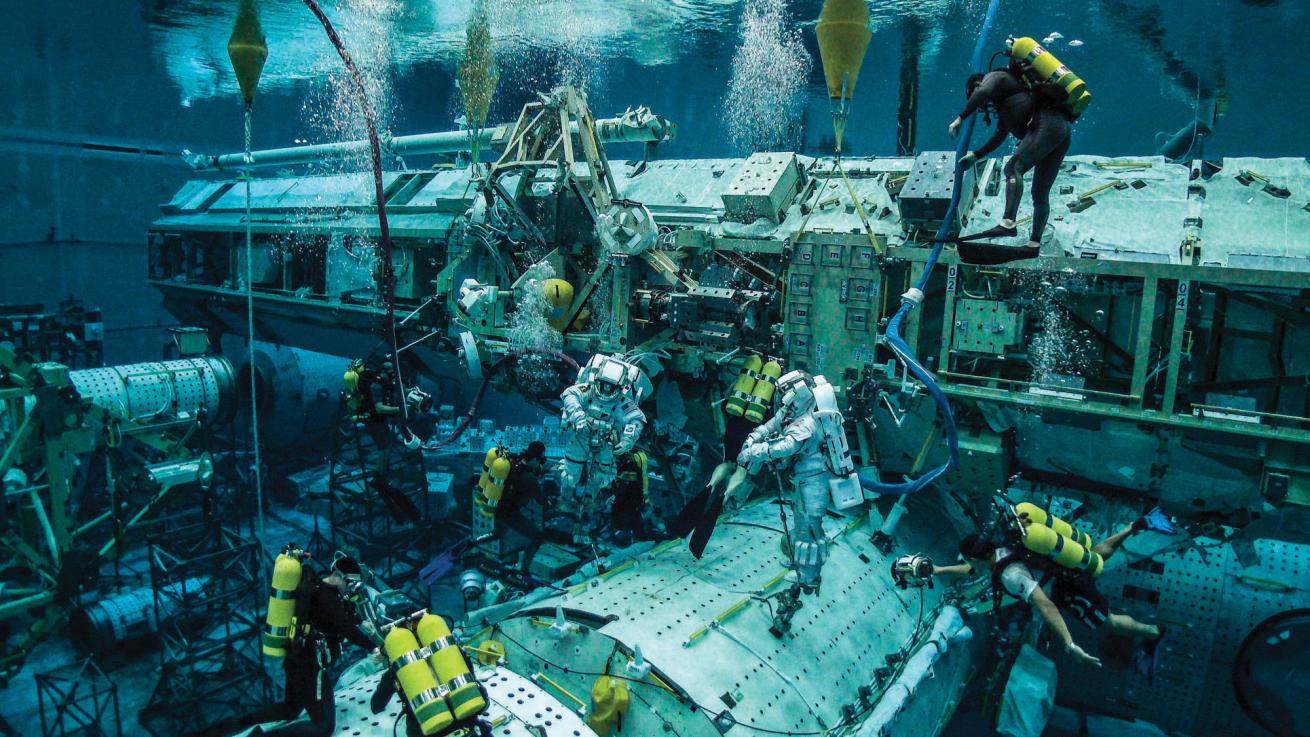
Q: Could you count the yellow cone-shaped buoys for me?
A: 3